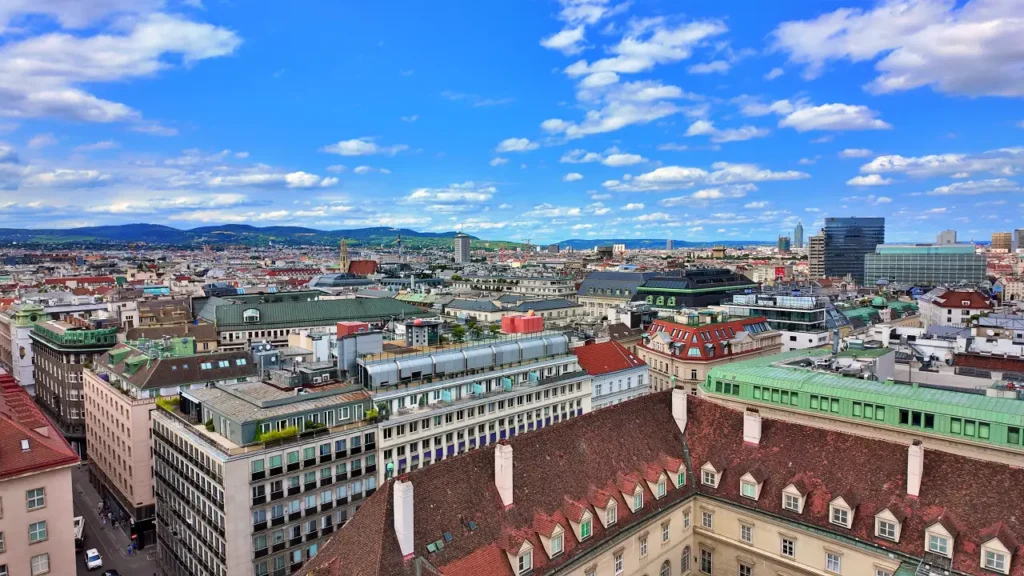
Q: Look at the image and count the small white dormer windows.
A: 14